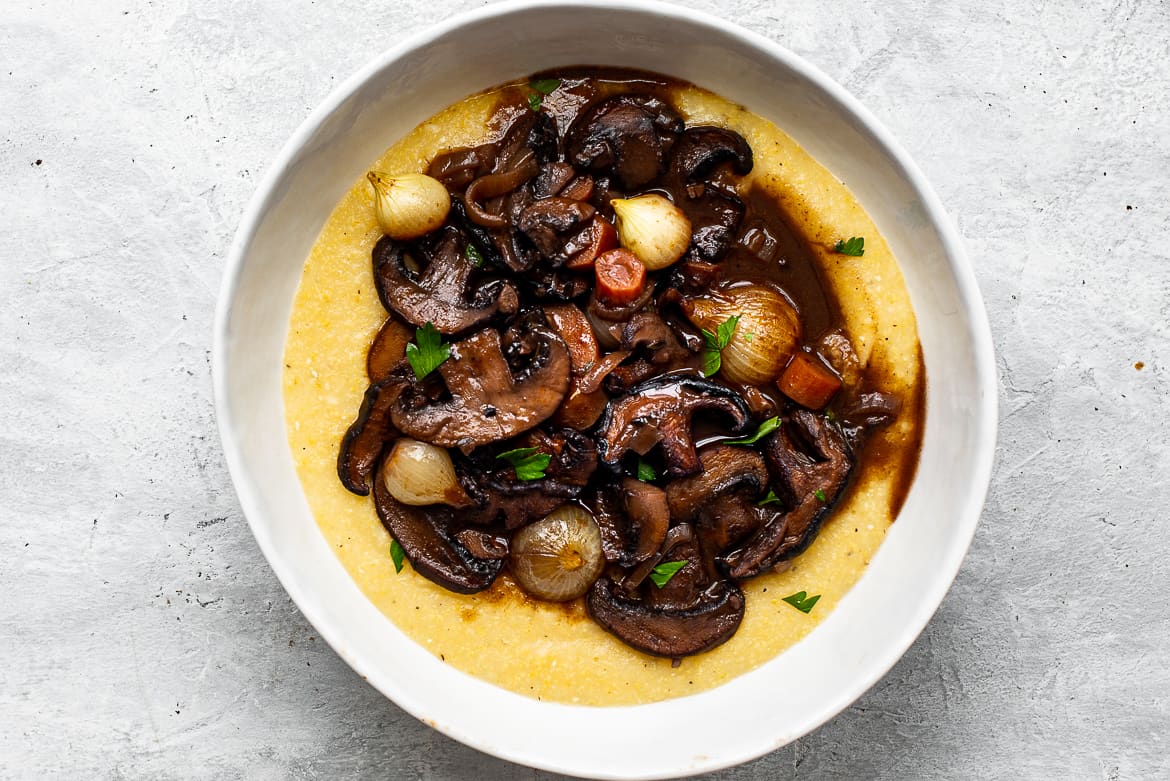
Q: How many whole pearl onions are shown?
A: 5